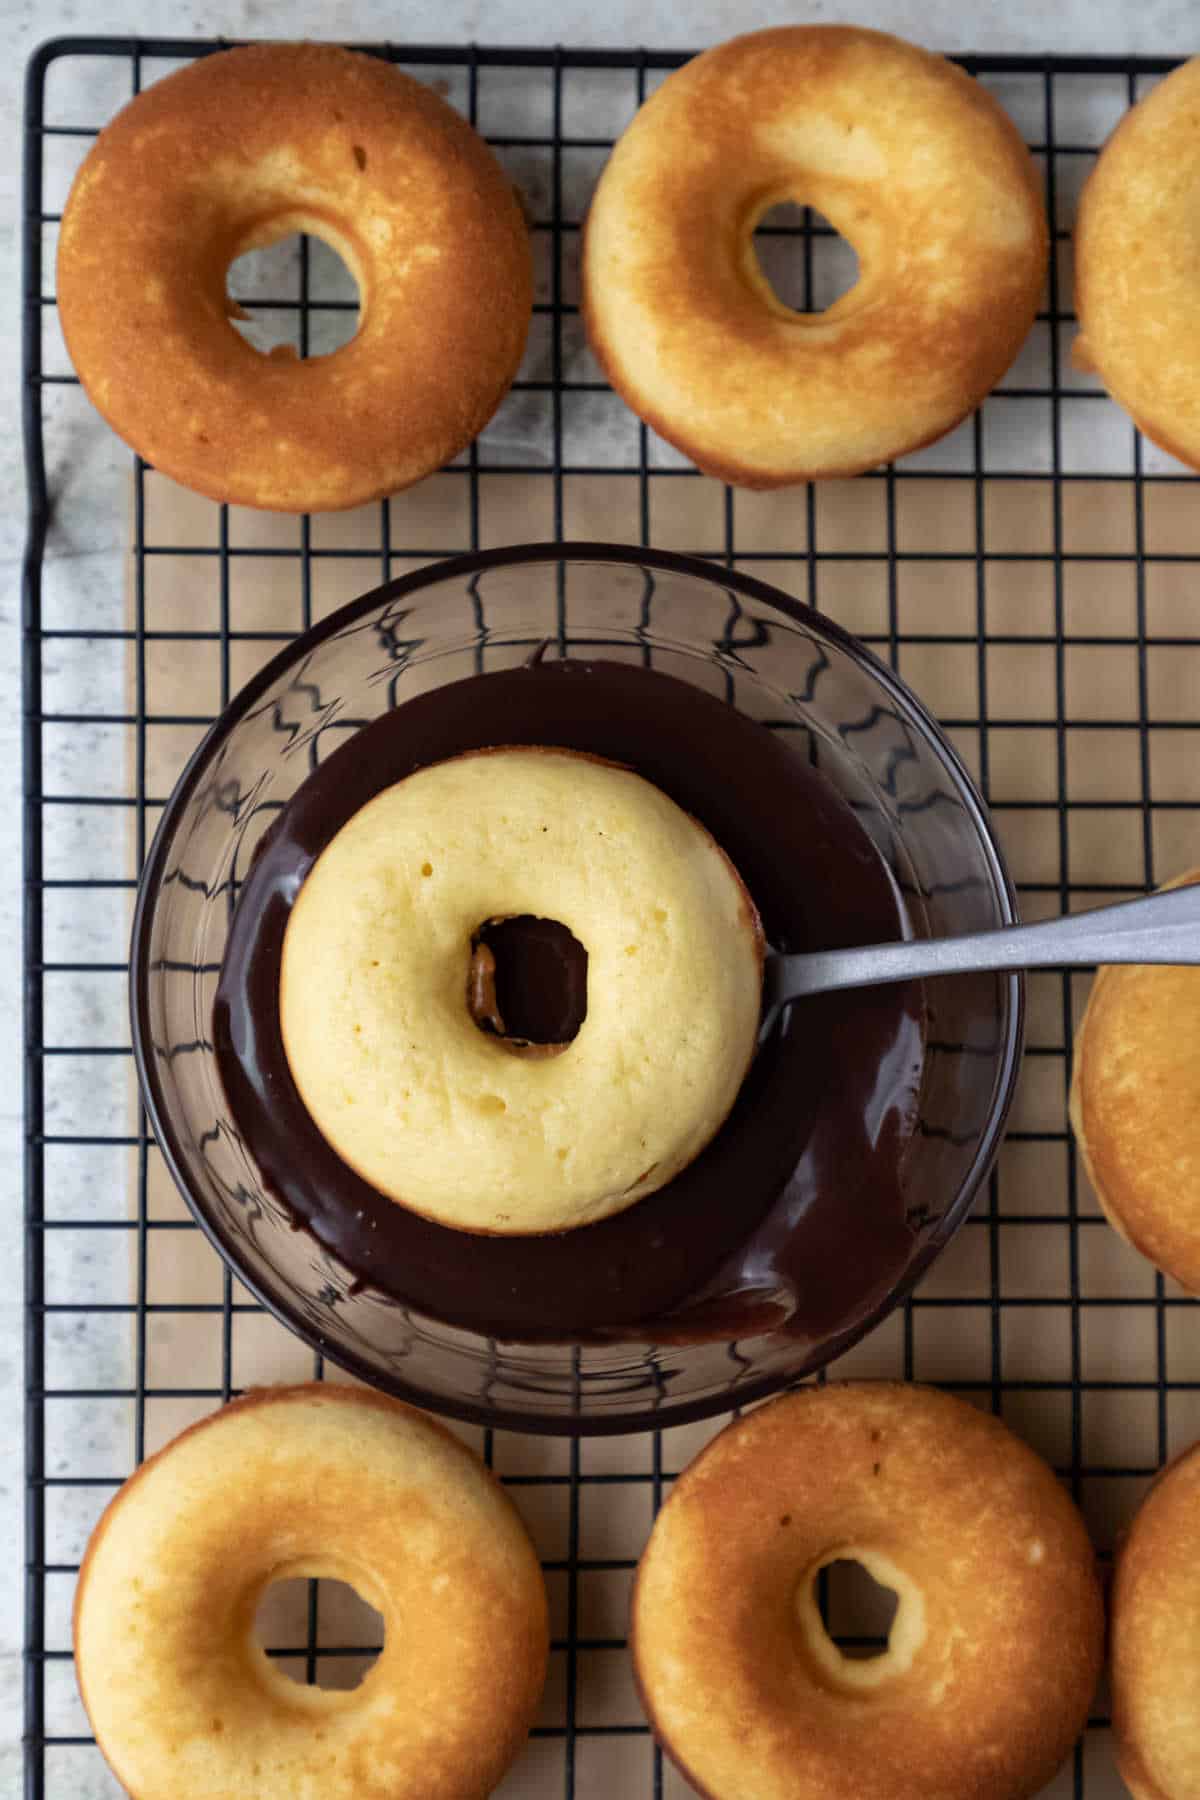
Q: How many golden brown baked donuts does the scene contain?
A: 7